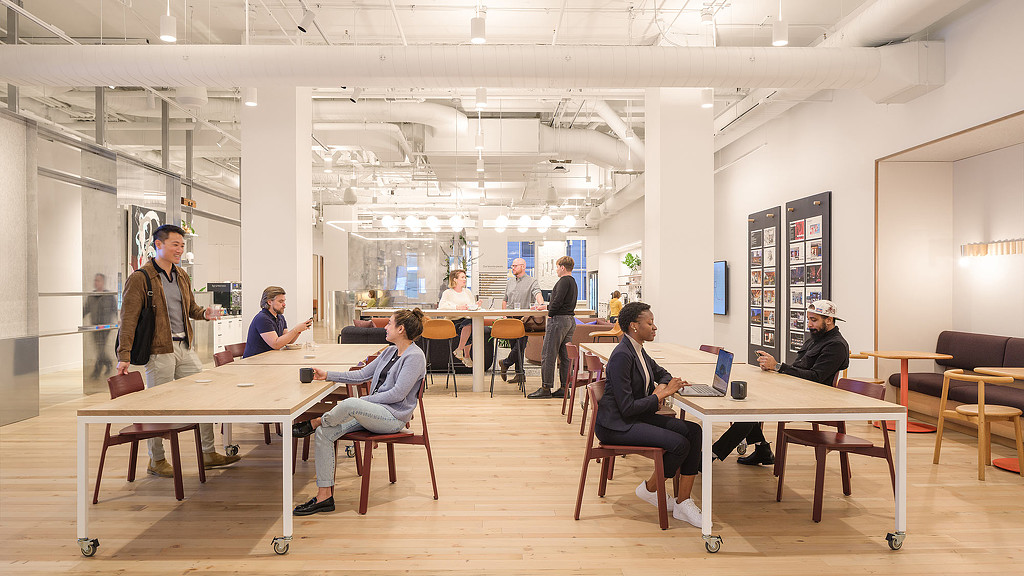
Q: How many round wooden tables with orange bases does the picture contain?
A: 2